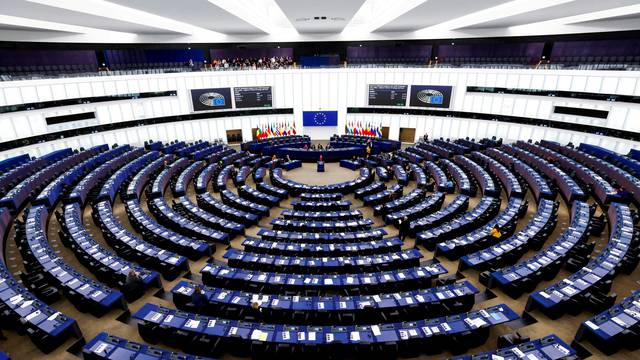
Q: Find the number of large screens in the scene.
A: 4